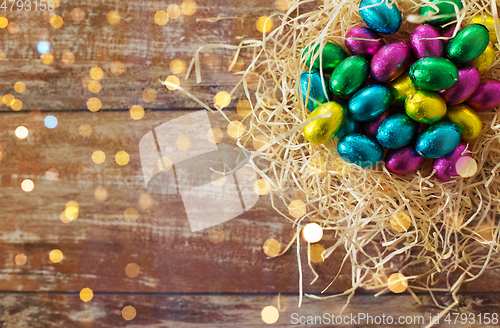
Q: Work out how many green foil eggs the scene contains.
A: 5